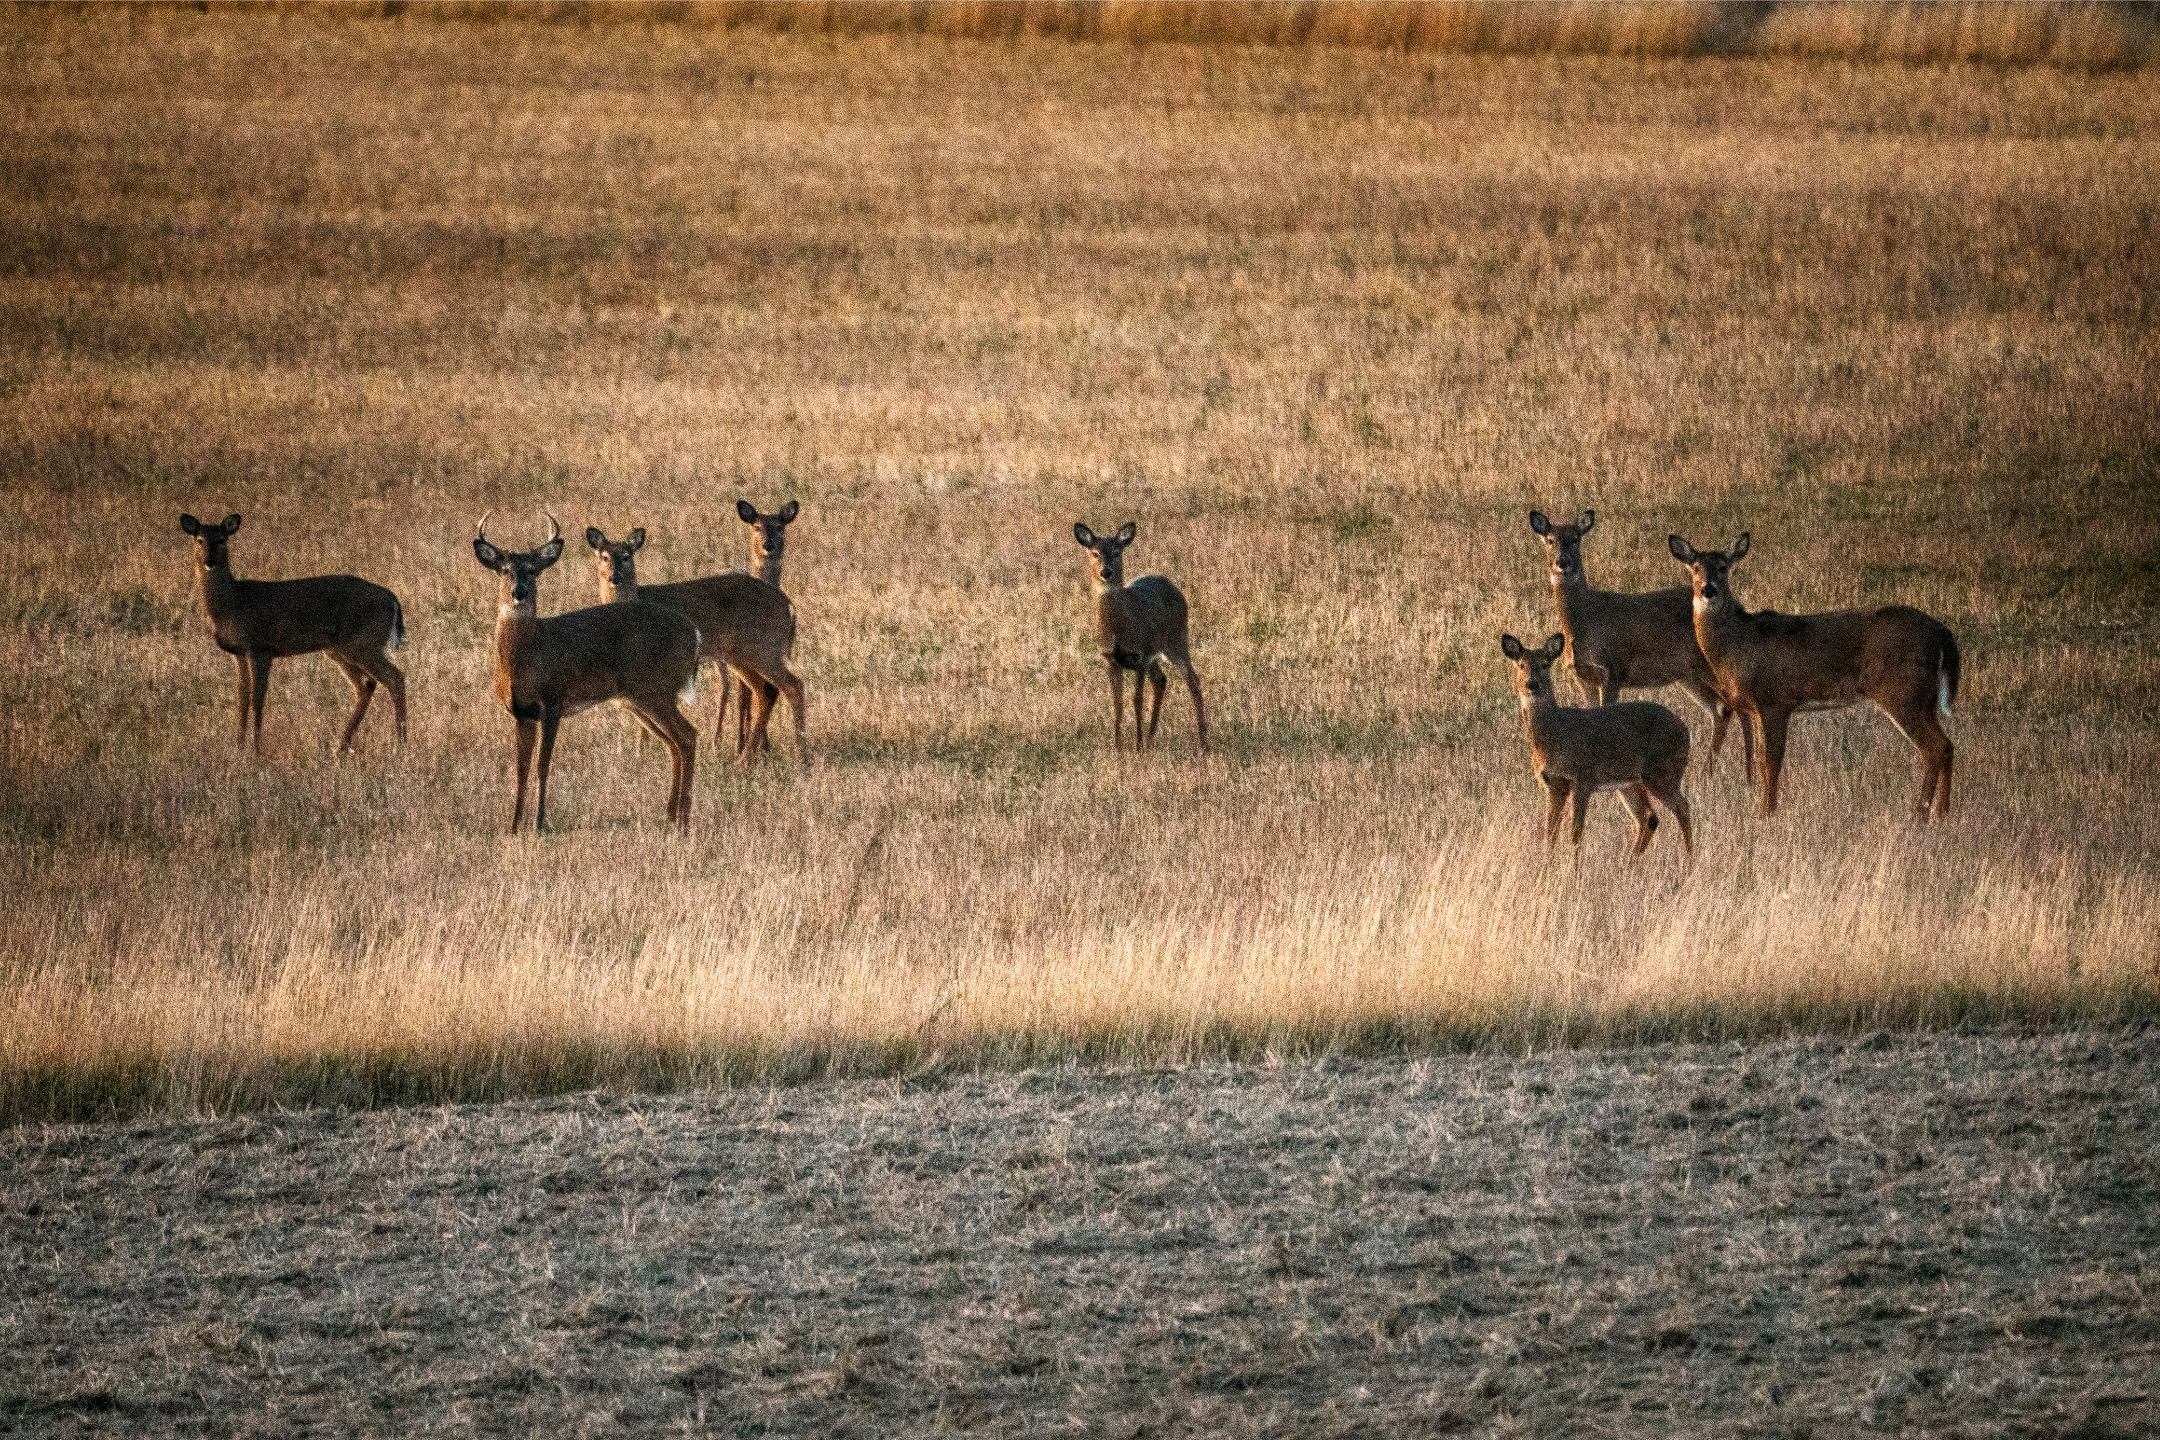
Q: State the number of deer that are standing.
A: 8